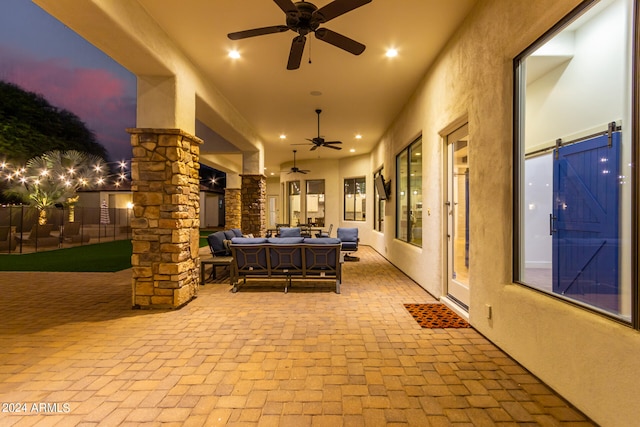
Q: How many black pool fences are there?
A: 1